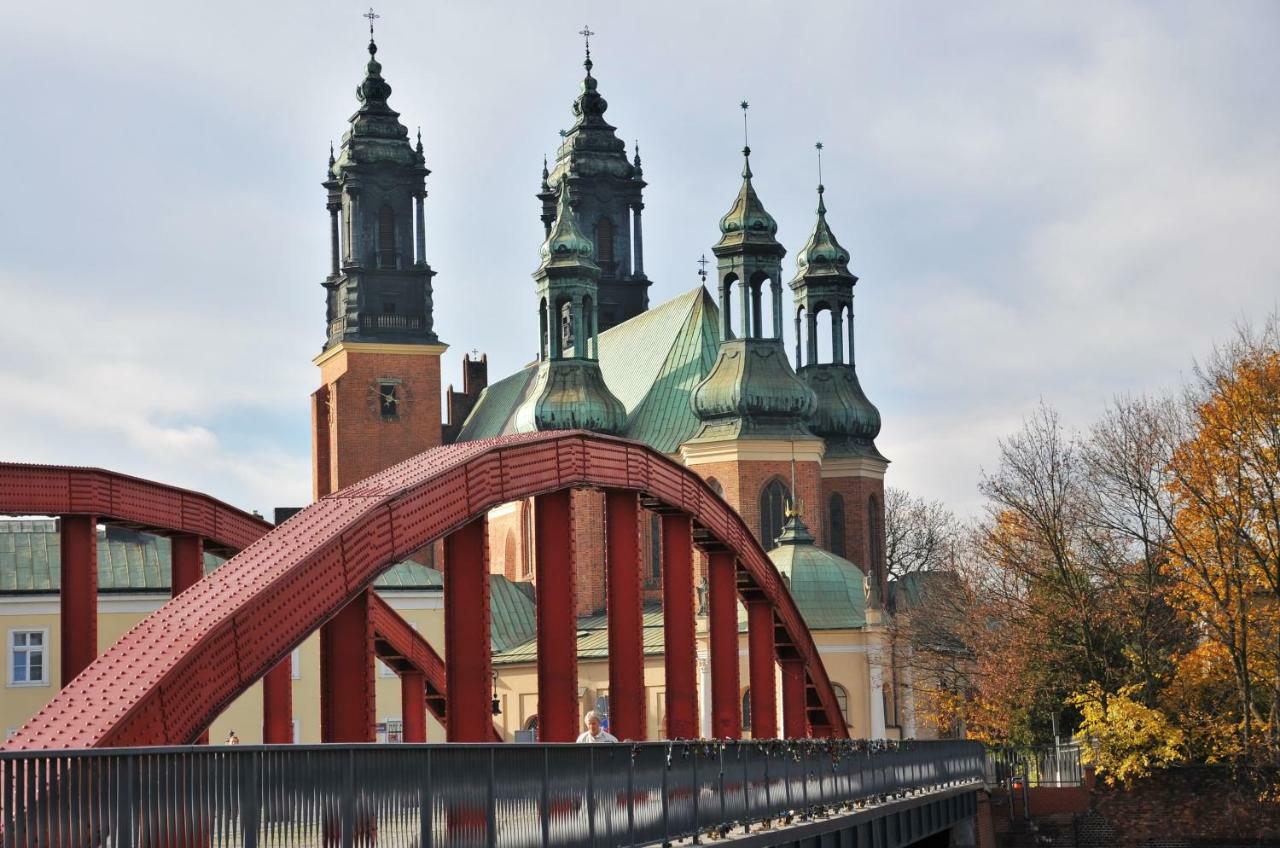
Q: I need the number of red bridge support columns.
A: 12